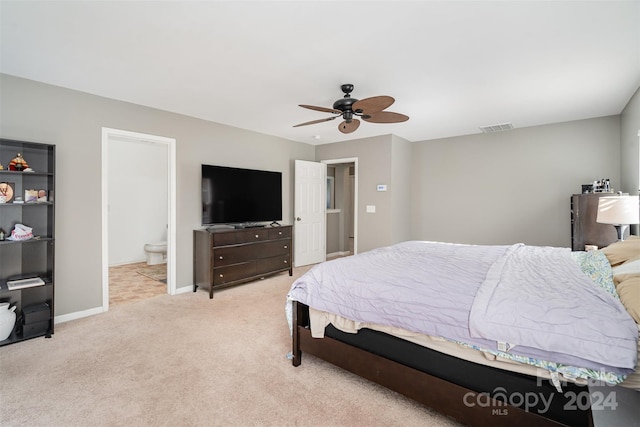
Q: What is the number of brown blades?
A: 5